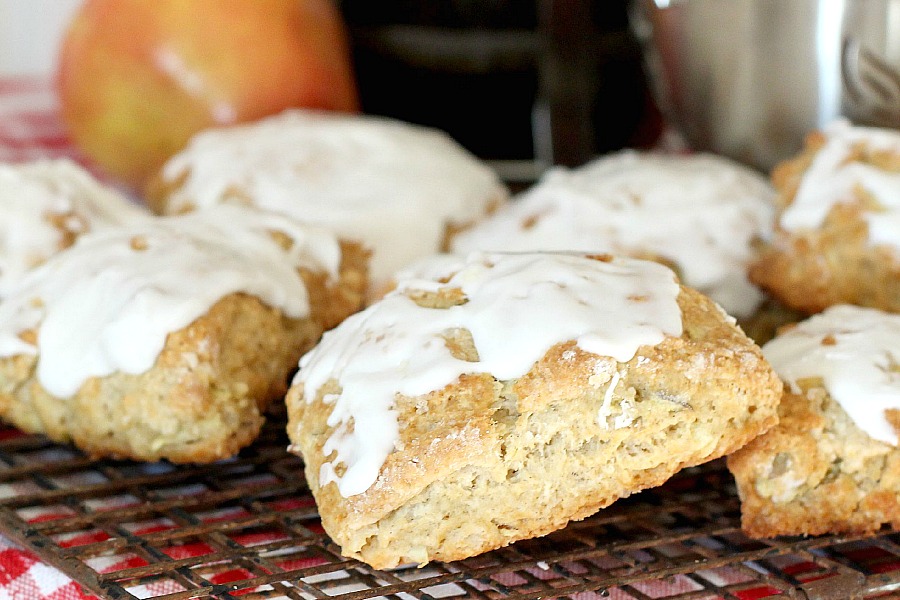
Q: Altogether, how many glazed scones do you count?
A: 7